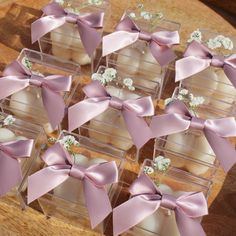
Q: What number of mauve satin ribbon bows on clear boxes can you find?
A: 9